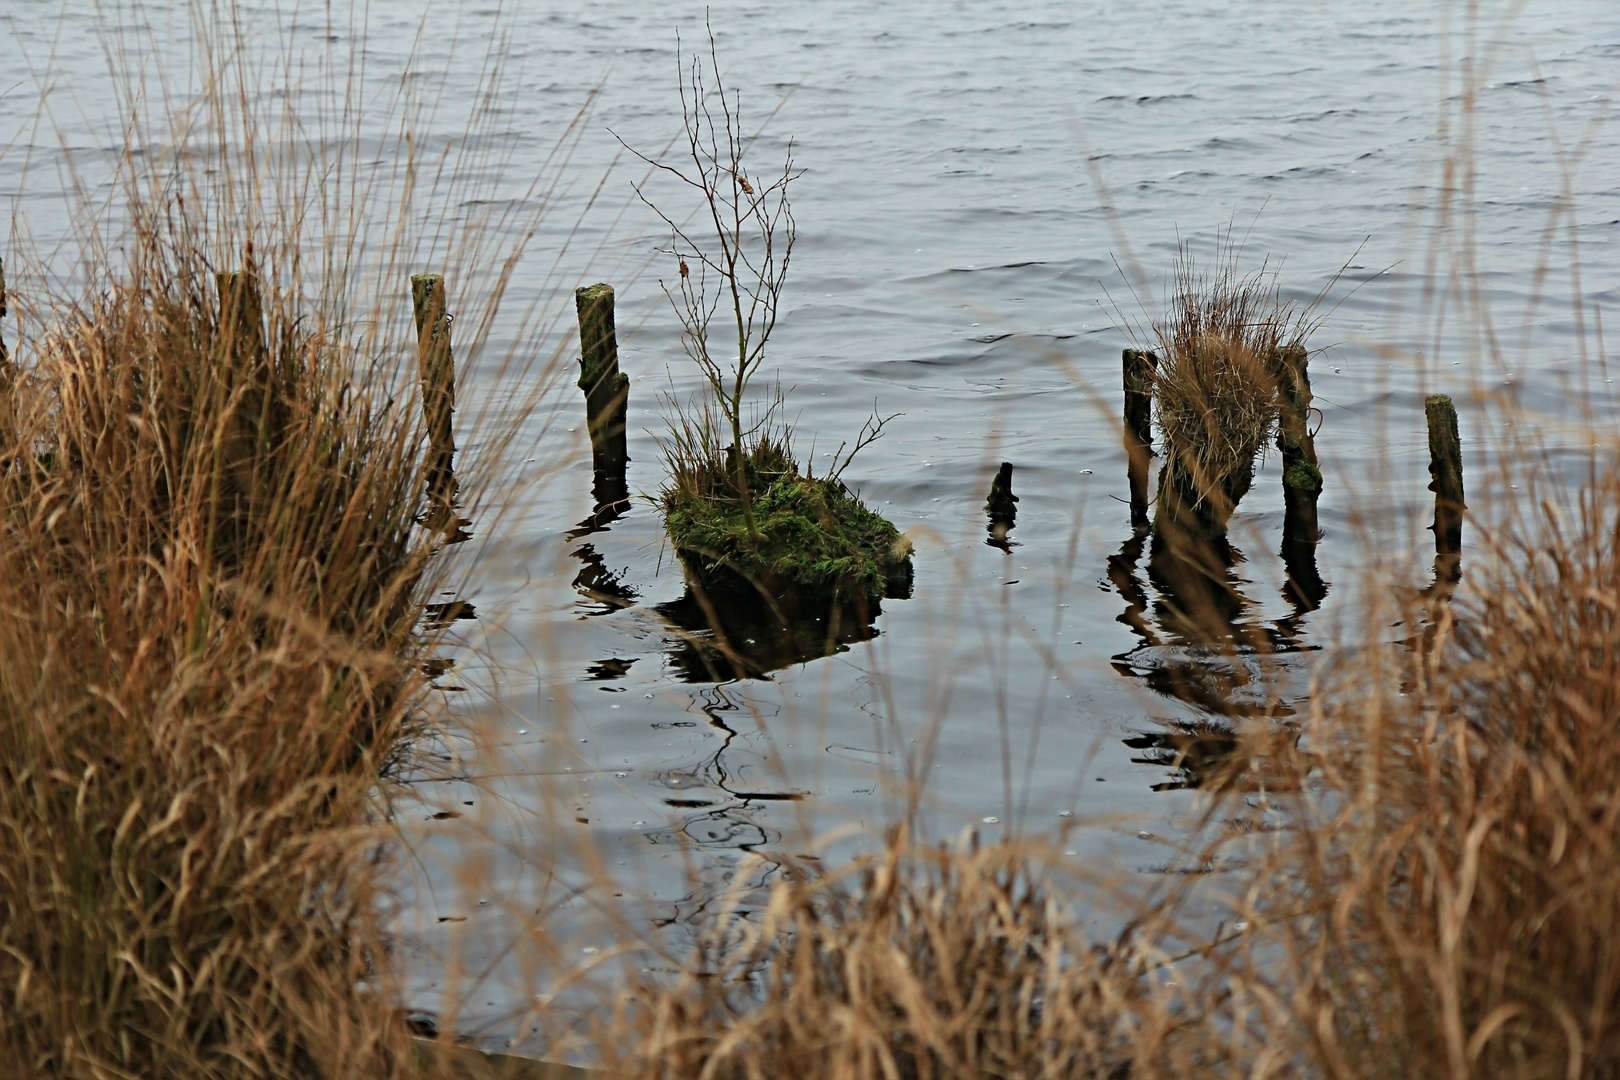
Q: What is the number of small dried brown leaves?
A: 2